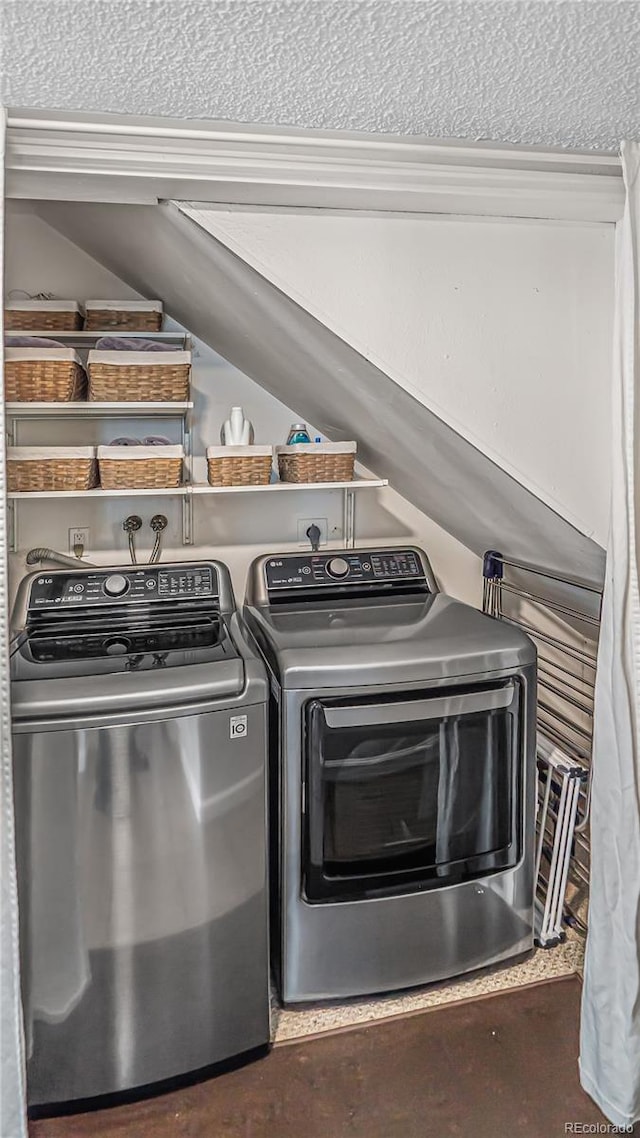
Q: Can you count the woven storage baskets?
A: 8